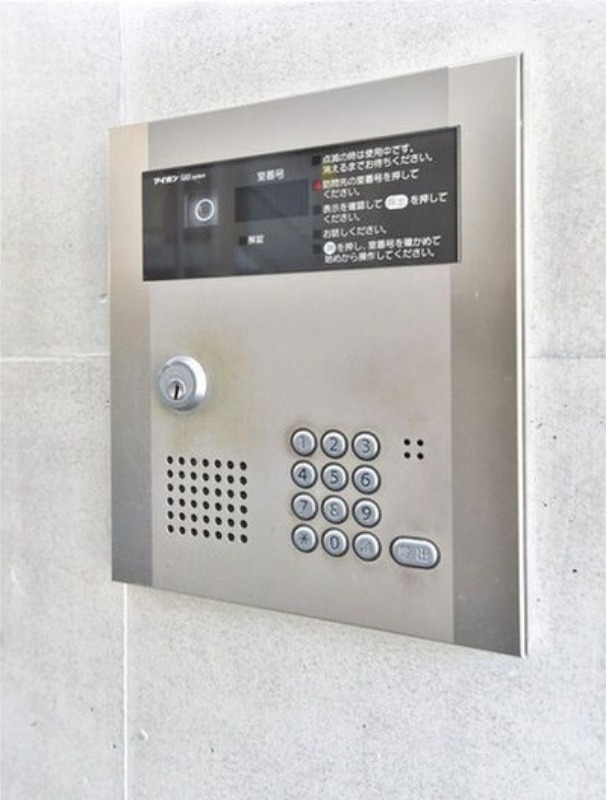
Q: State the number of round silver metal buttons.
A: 12